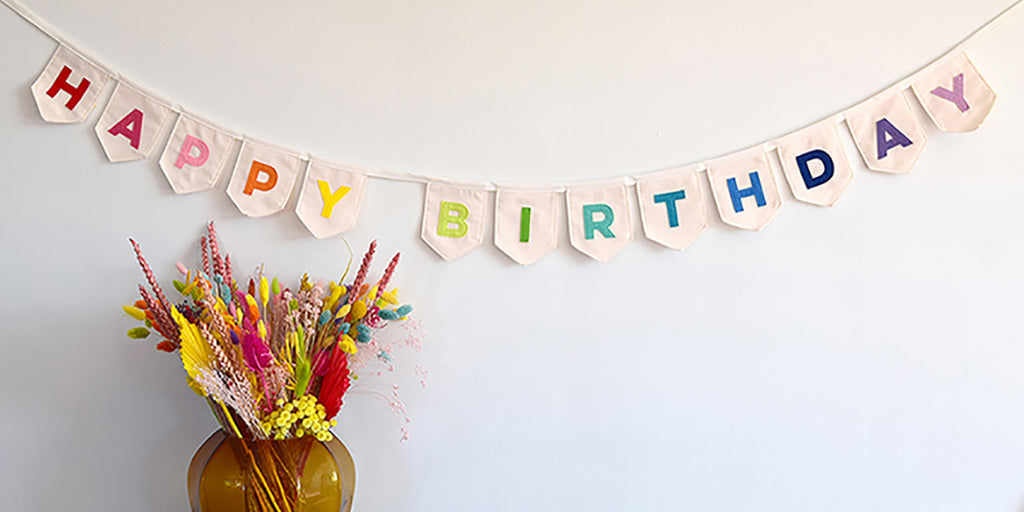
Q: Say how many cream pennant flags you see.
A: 13